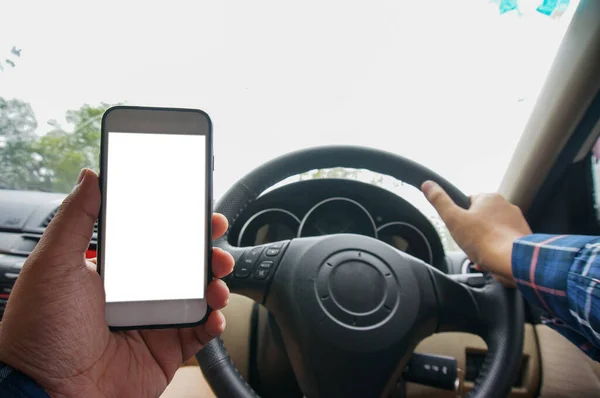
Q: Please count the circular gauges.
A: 3